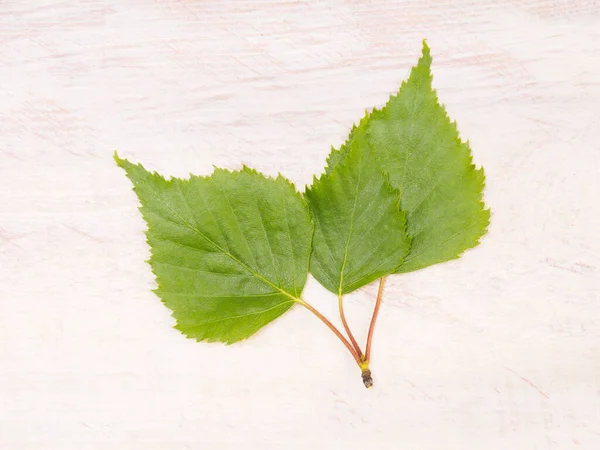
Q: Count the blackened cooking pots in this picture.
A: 0